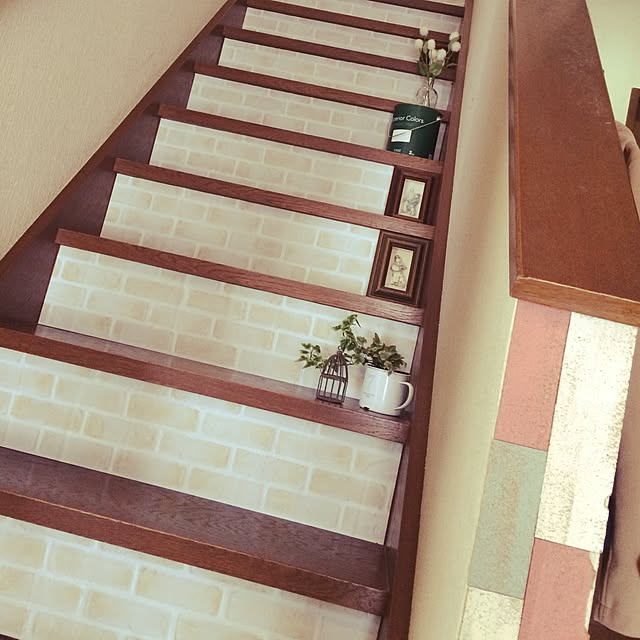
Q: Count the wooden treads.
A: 9